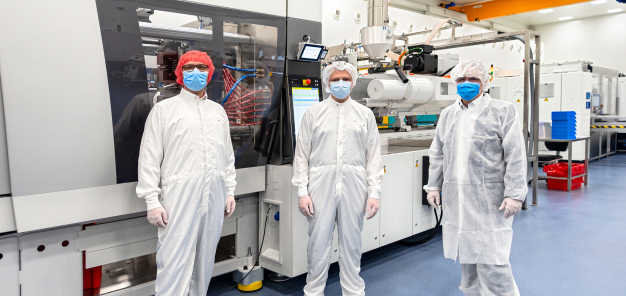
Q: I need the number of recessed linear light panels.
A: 4